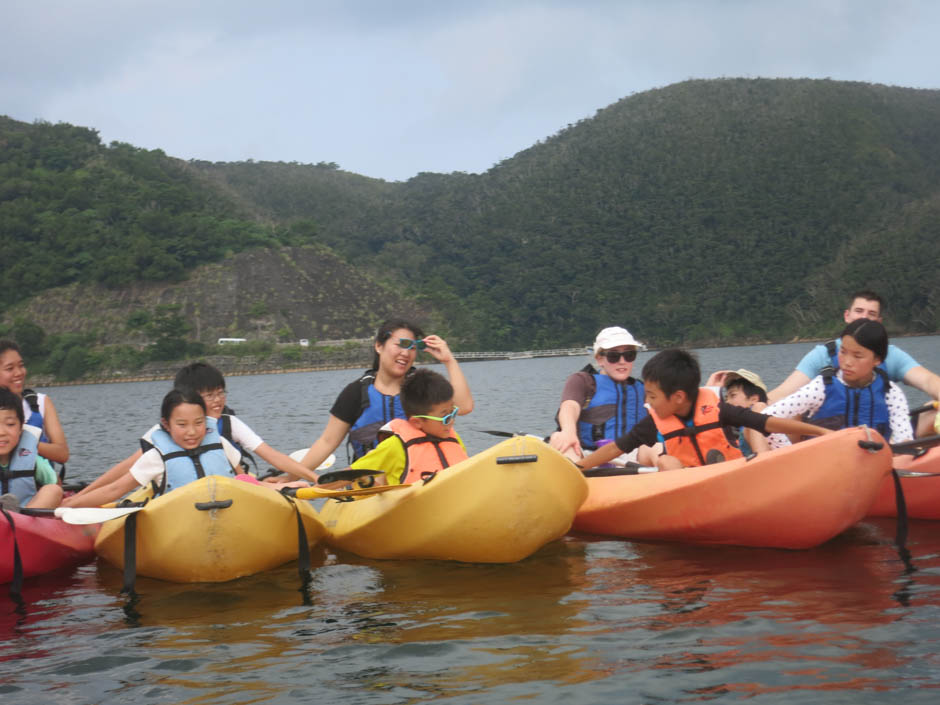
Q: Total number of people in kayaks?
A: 11